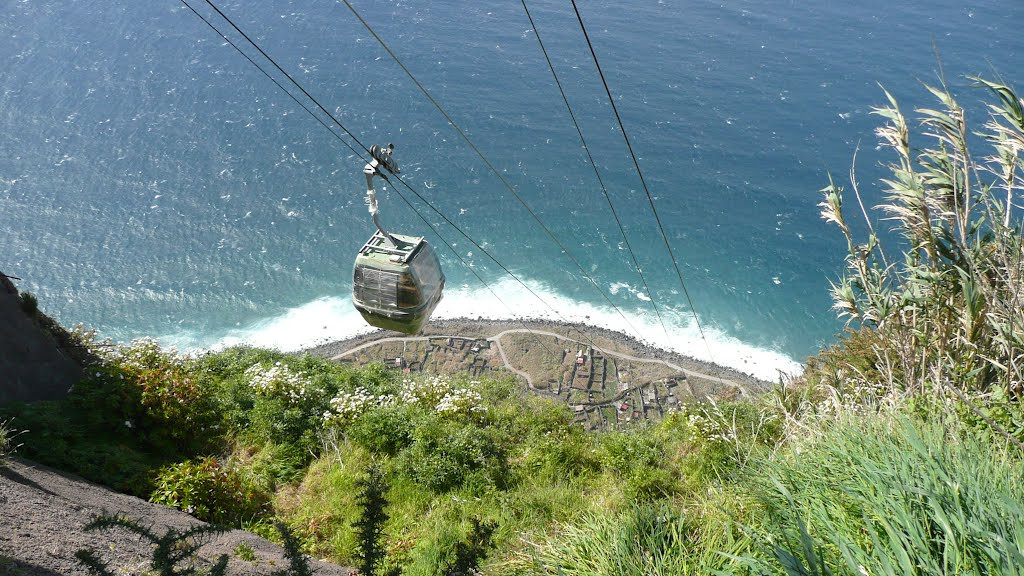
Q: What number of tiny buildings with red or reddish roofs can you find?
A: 4